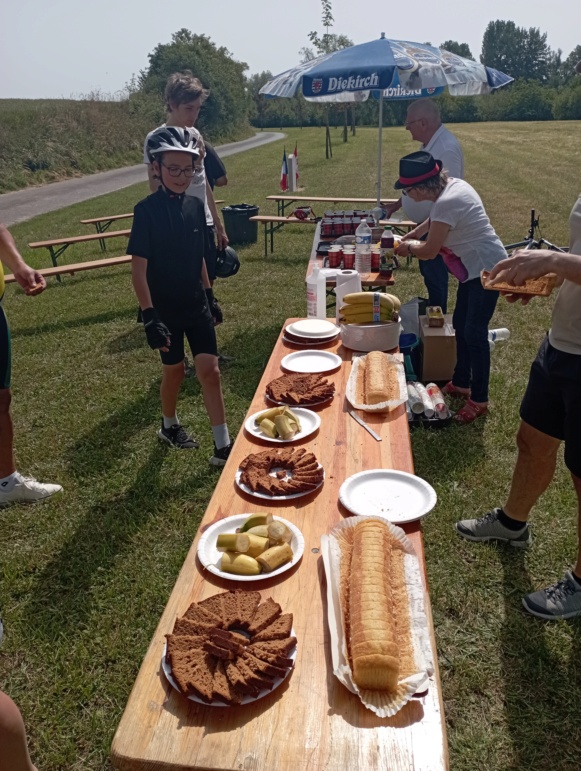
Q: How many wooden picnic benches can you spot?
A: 5